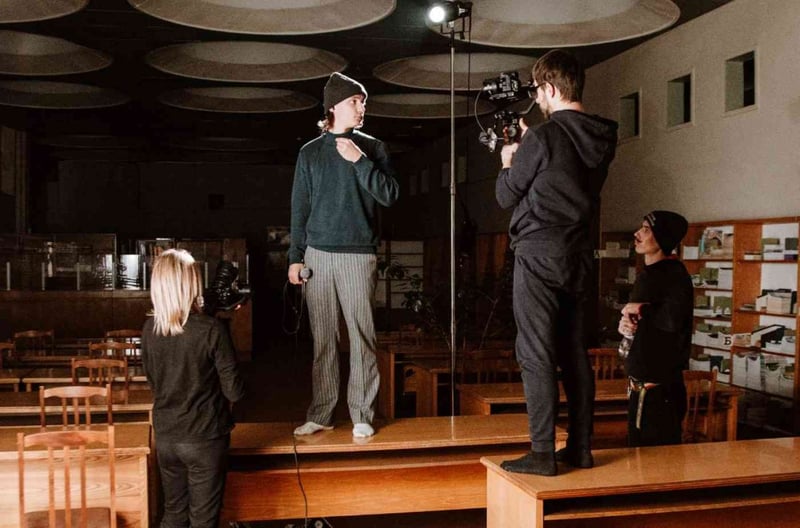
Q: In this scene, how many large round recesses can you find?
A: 9